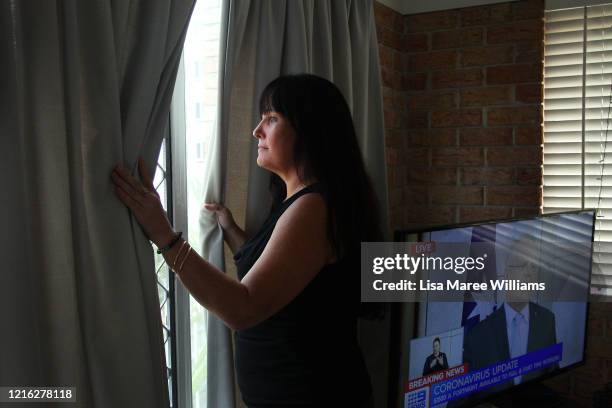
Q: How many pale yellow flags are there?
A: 0